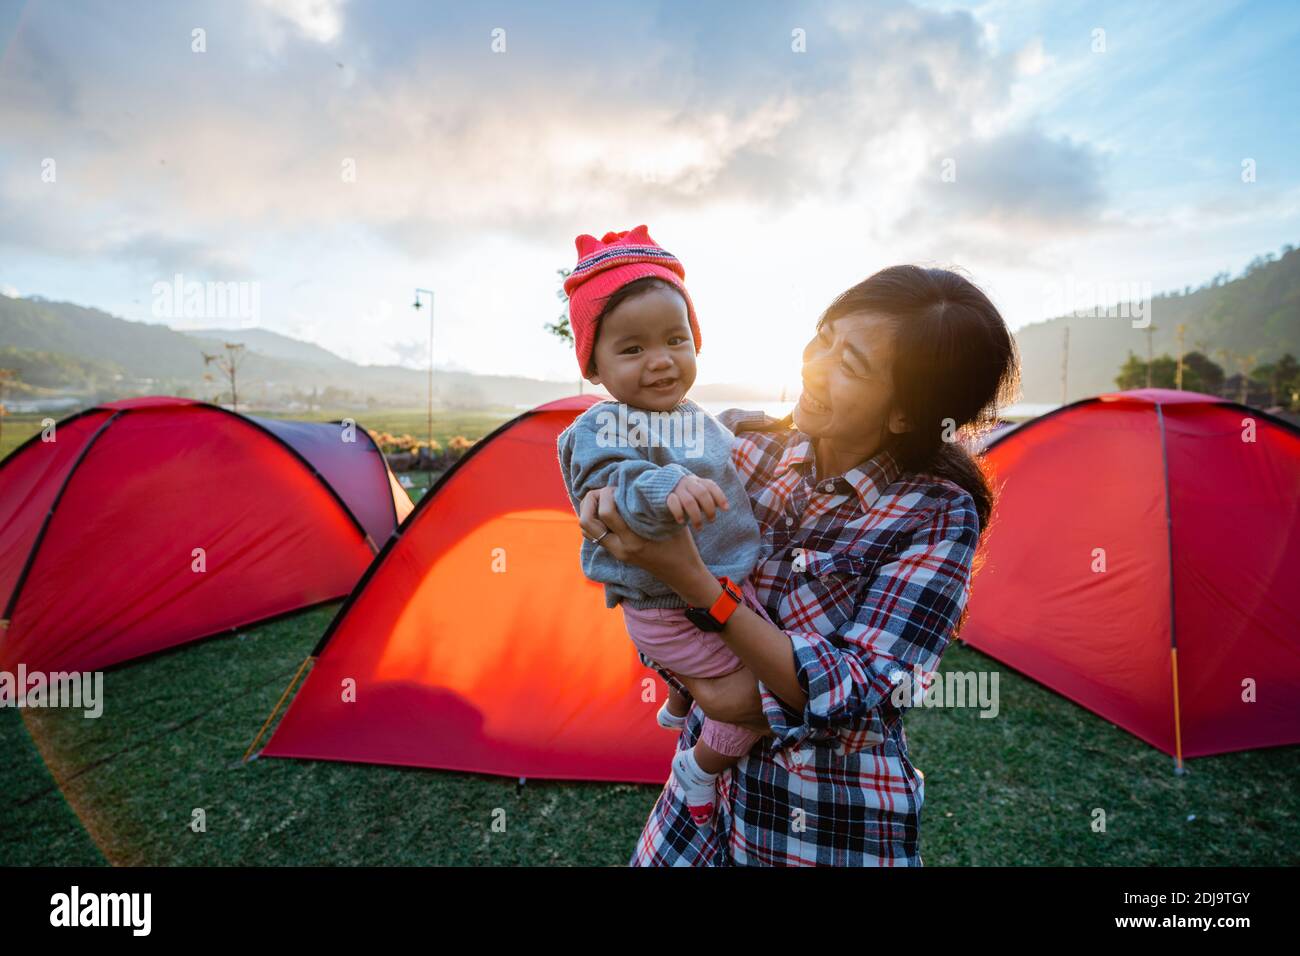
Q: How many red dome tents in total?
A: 3